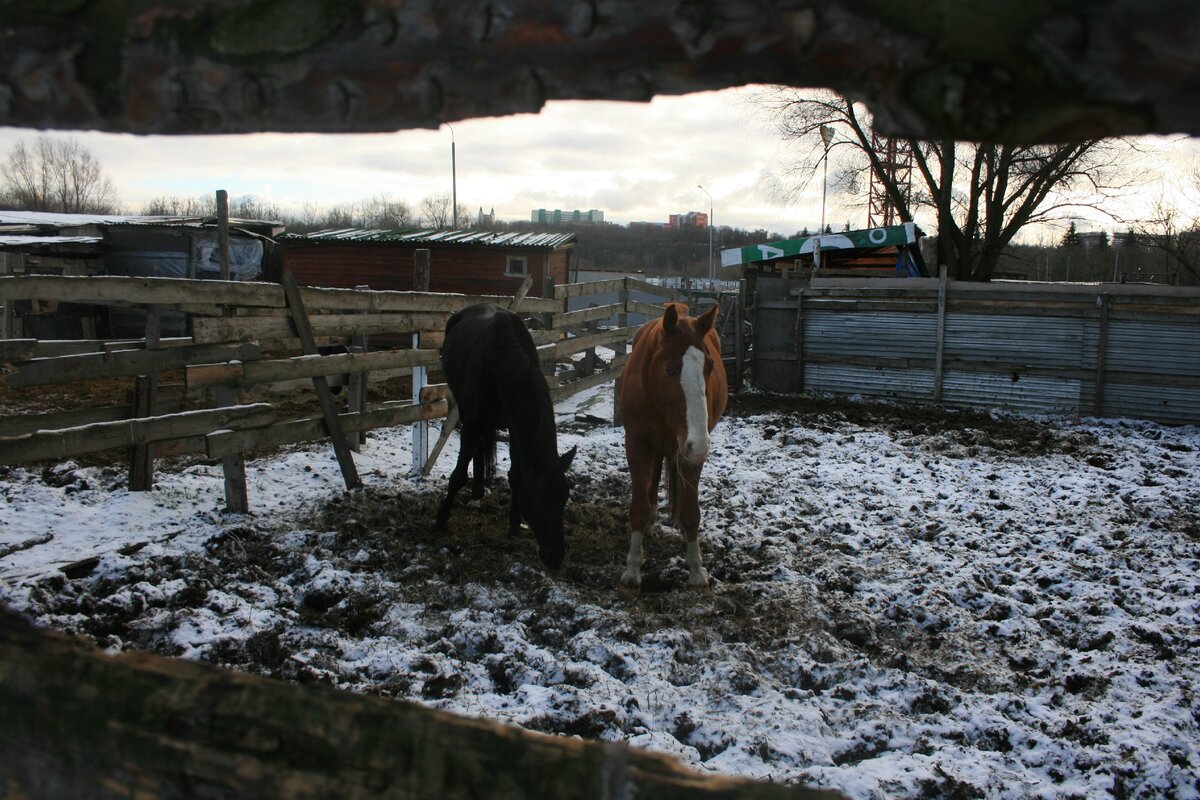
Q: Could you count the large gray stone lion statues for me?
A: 0